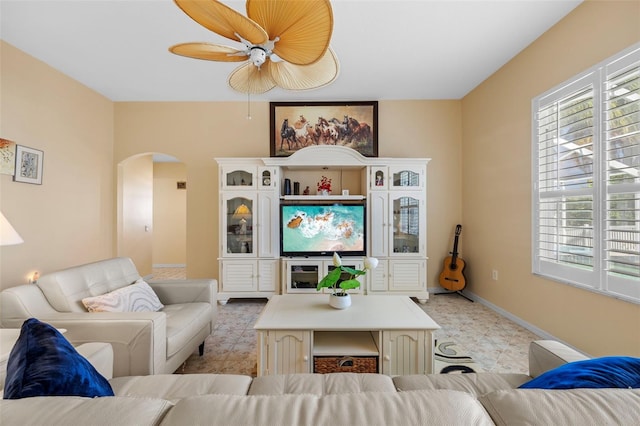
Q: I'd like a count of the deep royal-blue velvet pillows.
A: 2